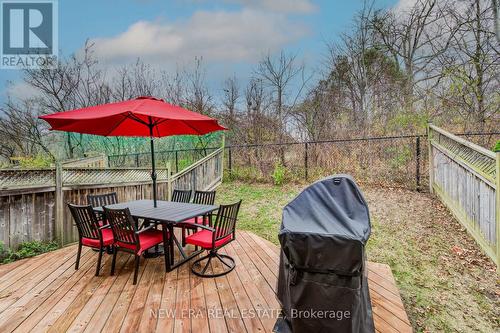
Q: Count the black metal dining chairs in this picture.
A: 6